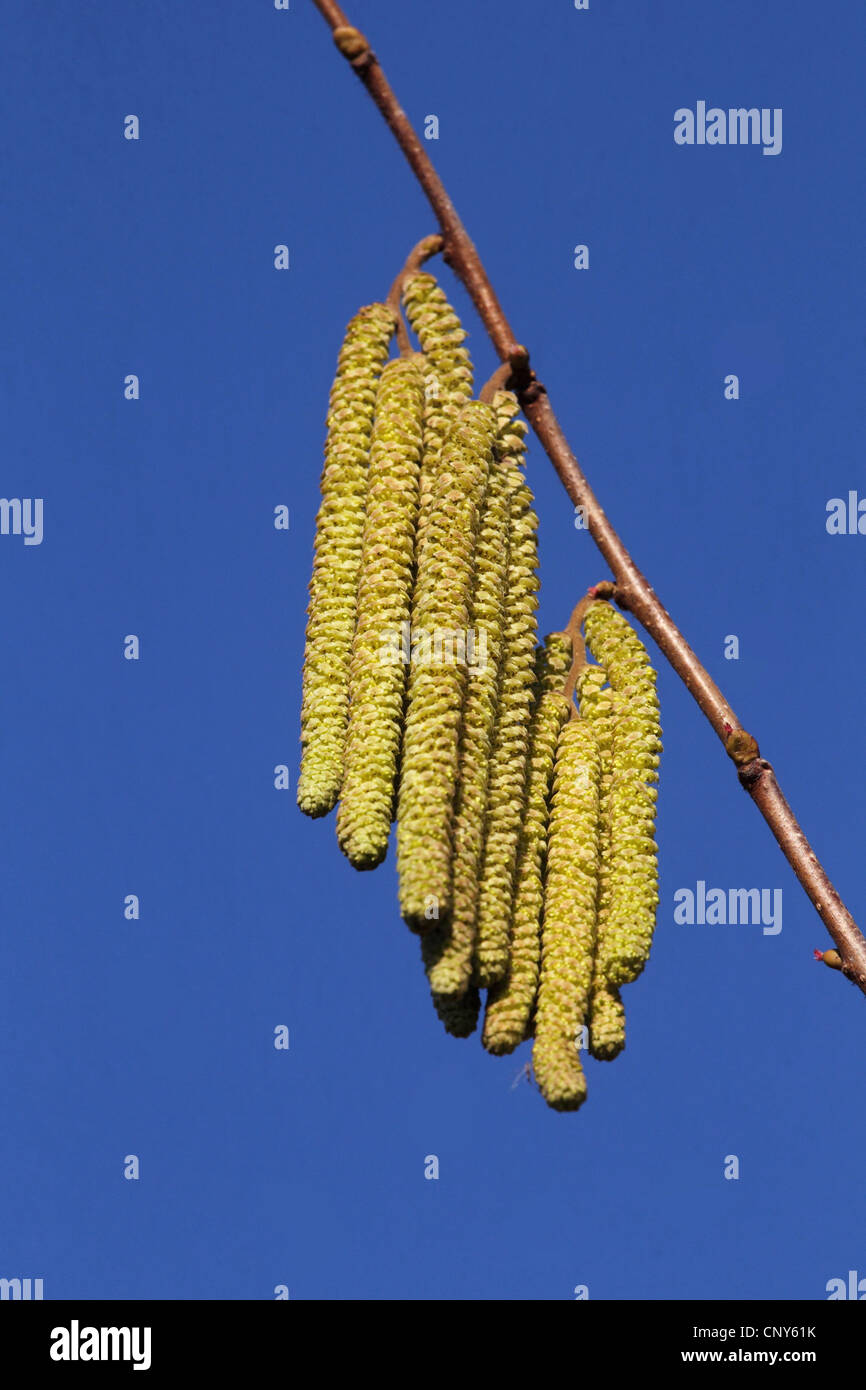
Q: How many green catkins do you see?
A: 11